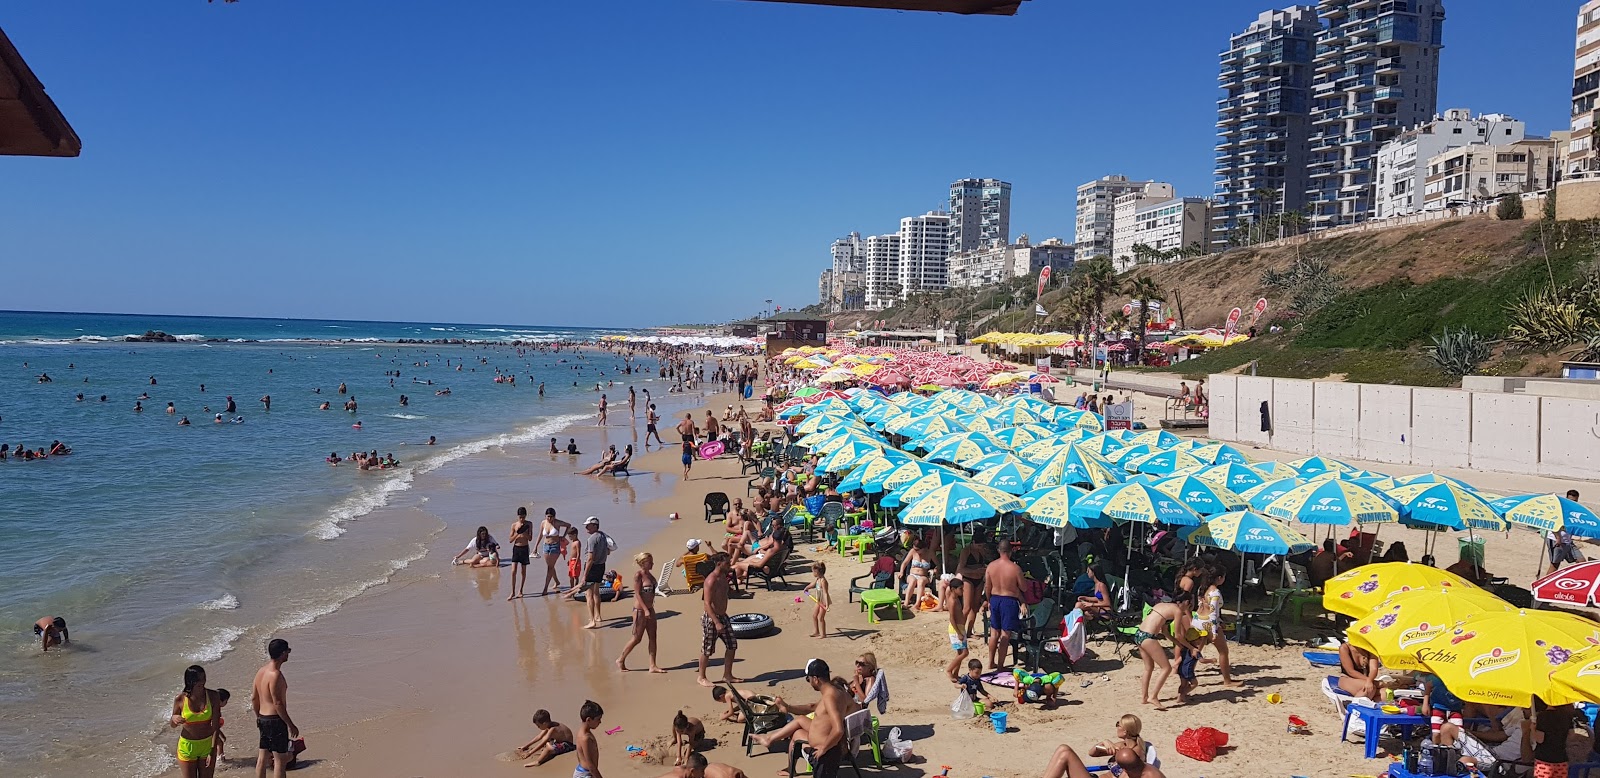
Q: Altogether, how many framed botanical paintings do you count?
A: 0